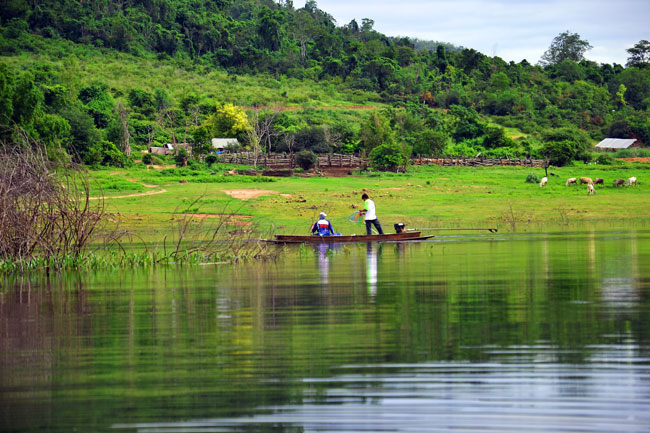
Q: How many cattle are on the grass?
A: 7